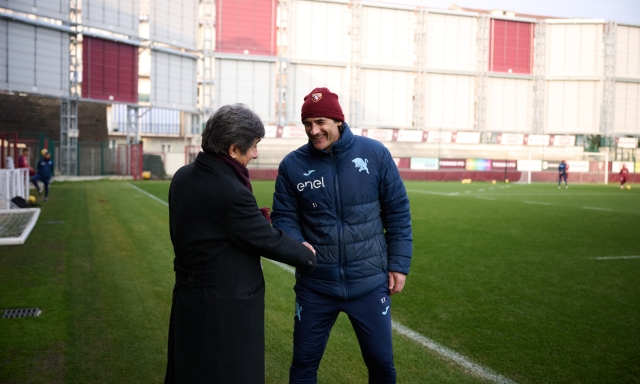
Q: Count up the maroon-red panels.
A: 3